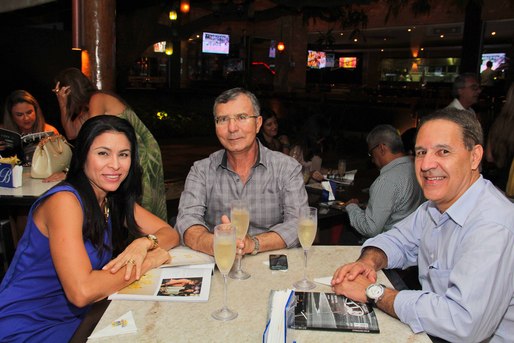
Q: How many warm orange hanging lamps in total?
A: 2